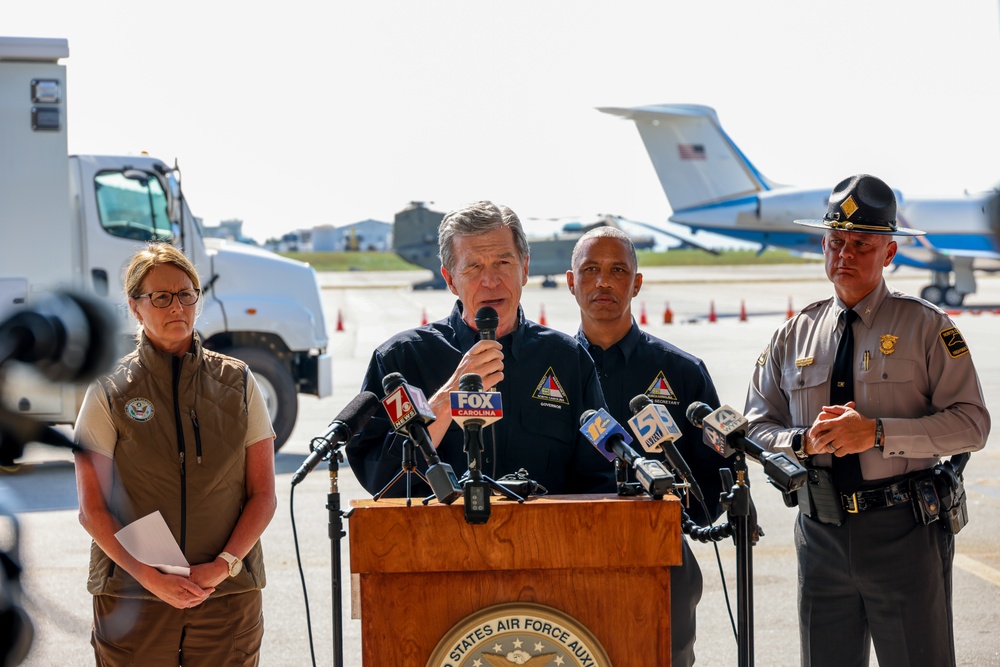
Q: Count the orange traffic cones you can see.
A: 8